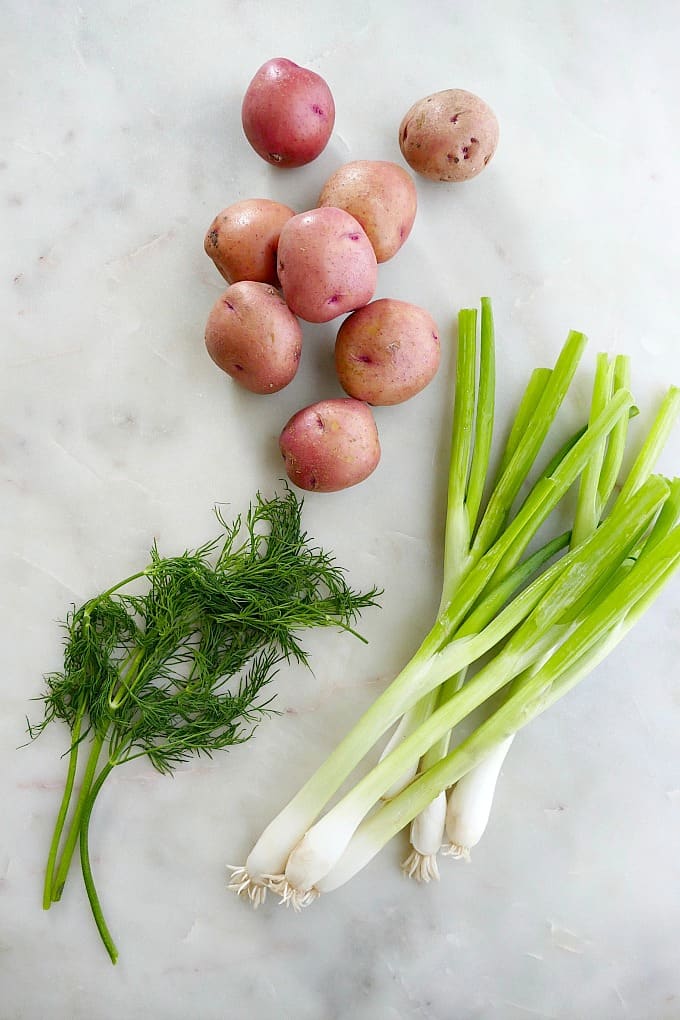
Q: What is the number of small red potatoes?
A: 8